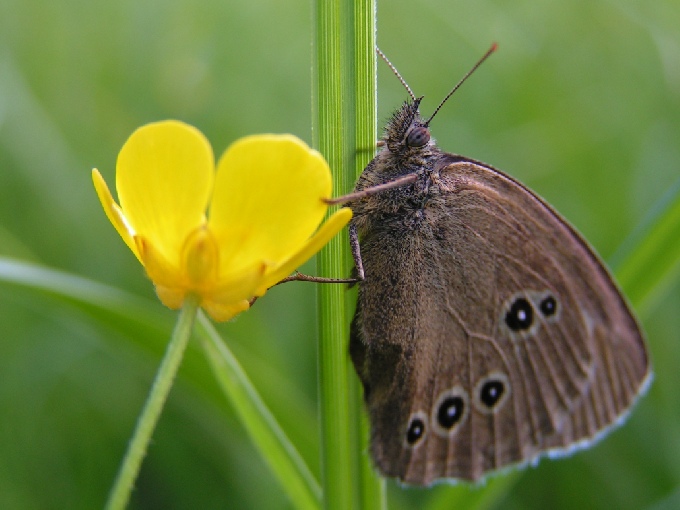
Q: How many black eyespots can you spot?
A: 5